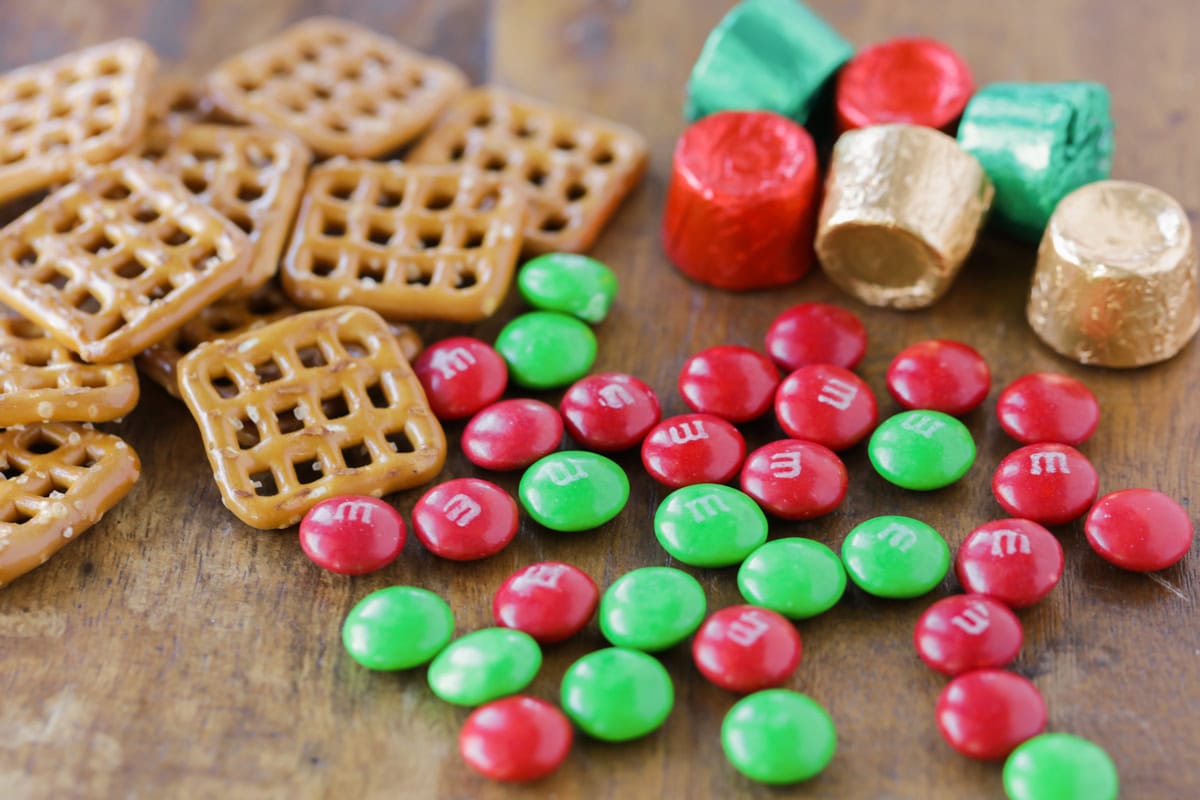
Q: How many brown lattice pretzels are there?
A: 11